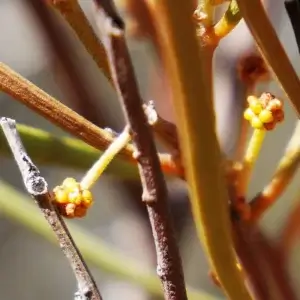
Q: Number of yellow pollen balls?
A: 2